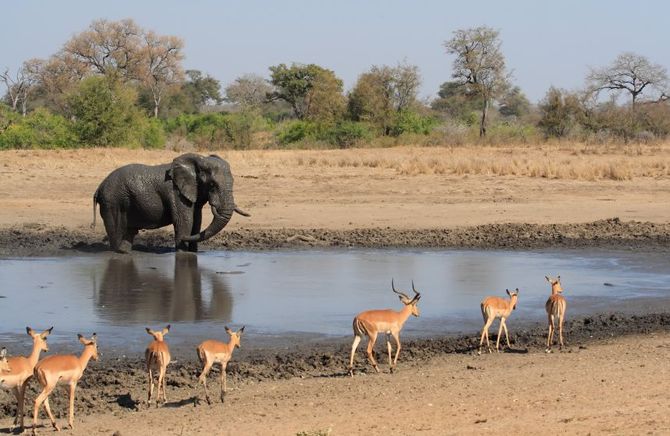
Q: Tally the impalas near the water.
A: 8